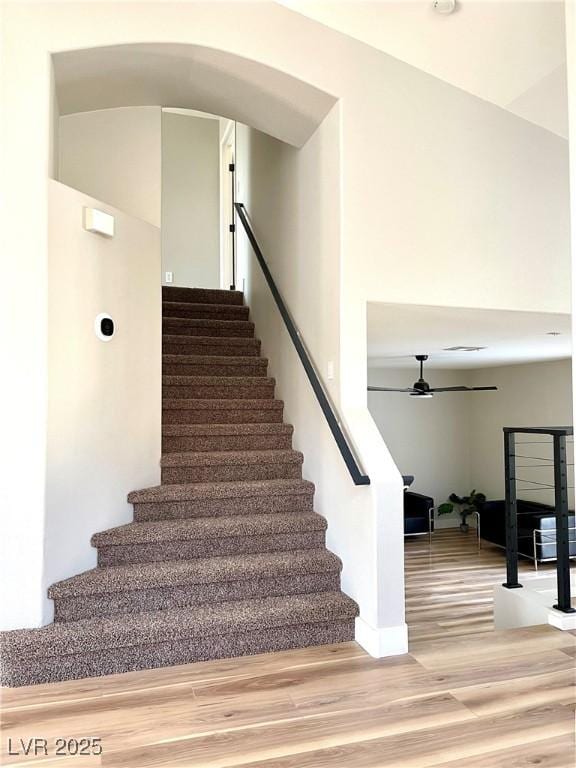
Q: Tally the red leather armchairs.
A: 0